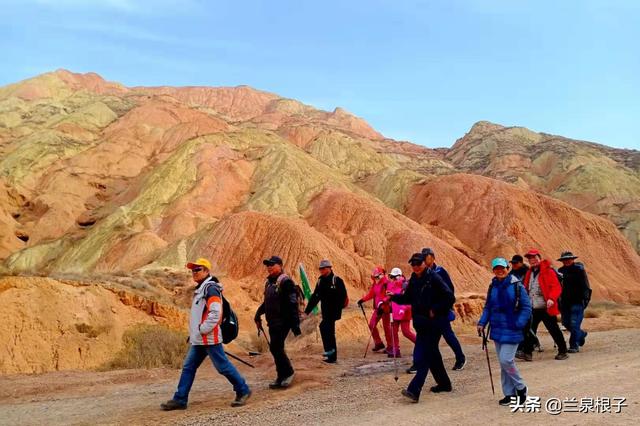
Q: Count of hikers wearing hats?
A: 11